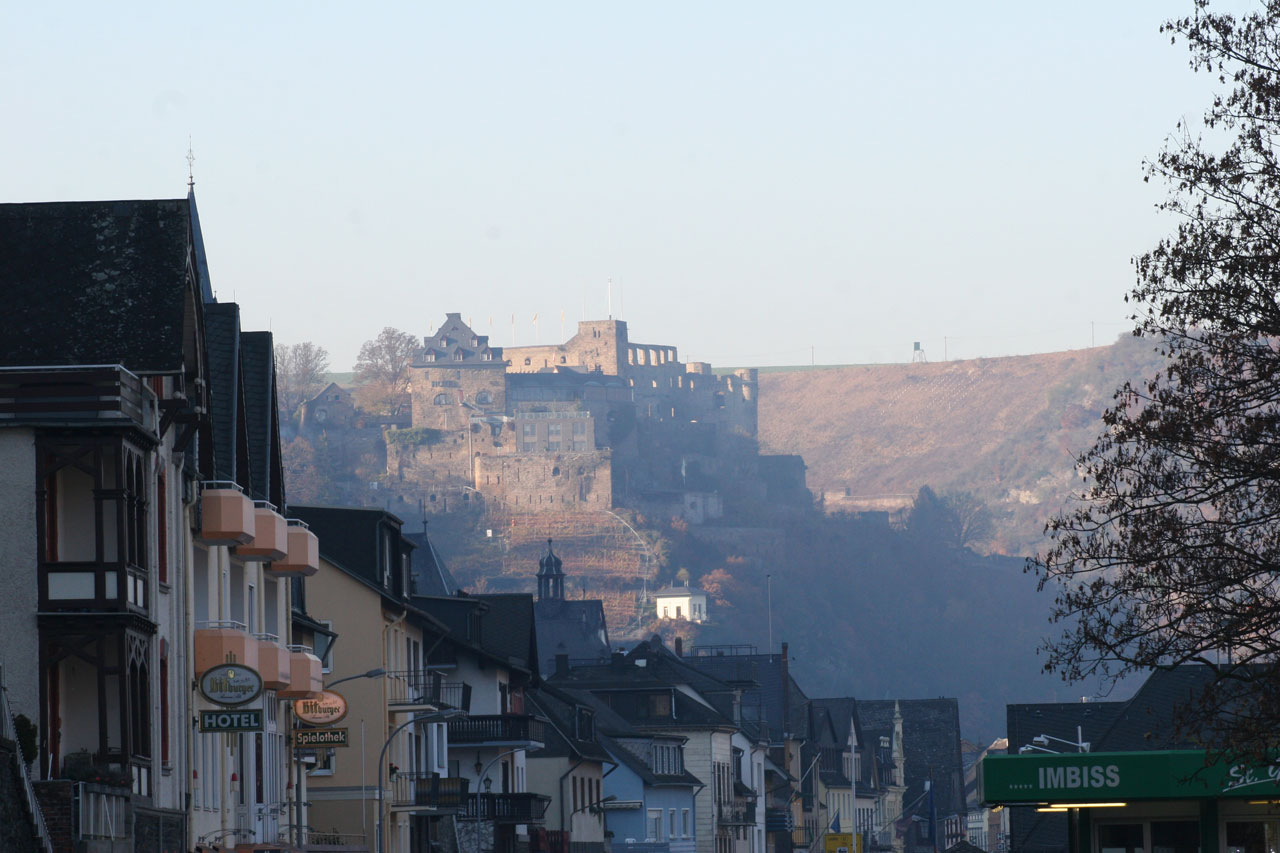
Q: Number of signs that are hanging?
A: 4